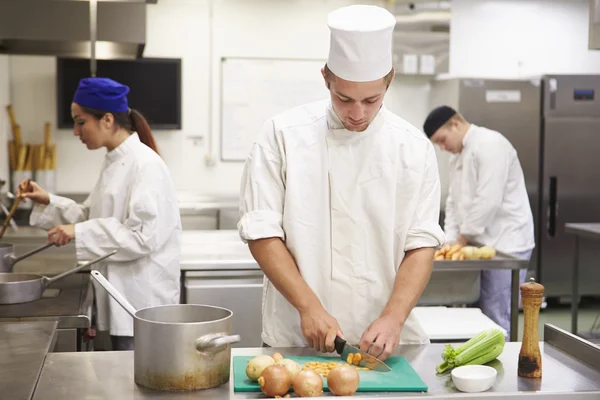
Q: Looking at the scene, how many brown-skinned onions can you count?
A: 3